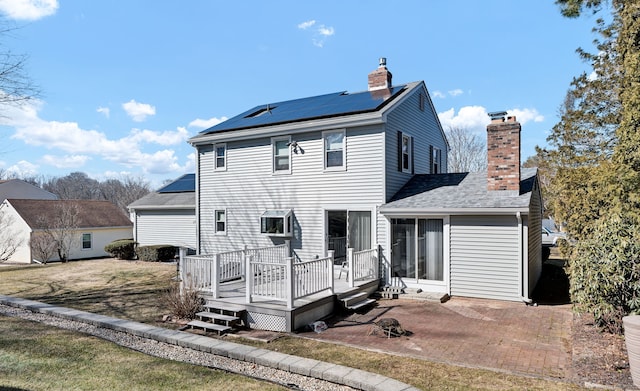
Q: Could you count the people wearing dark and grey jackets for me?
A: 0